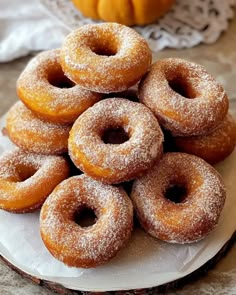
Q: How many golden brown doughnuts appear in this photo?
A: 9